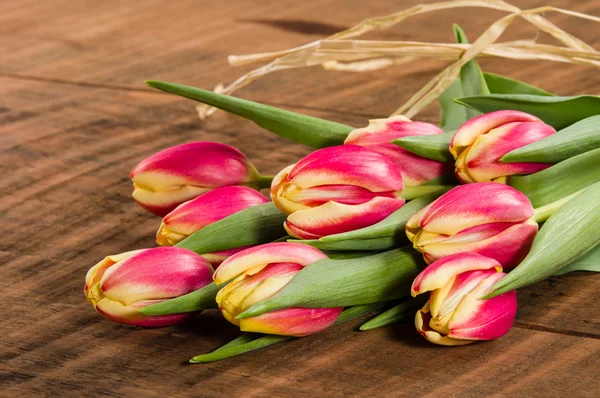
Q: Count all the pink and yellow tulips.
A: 9